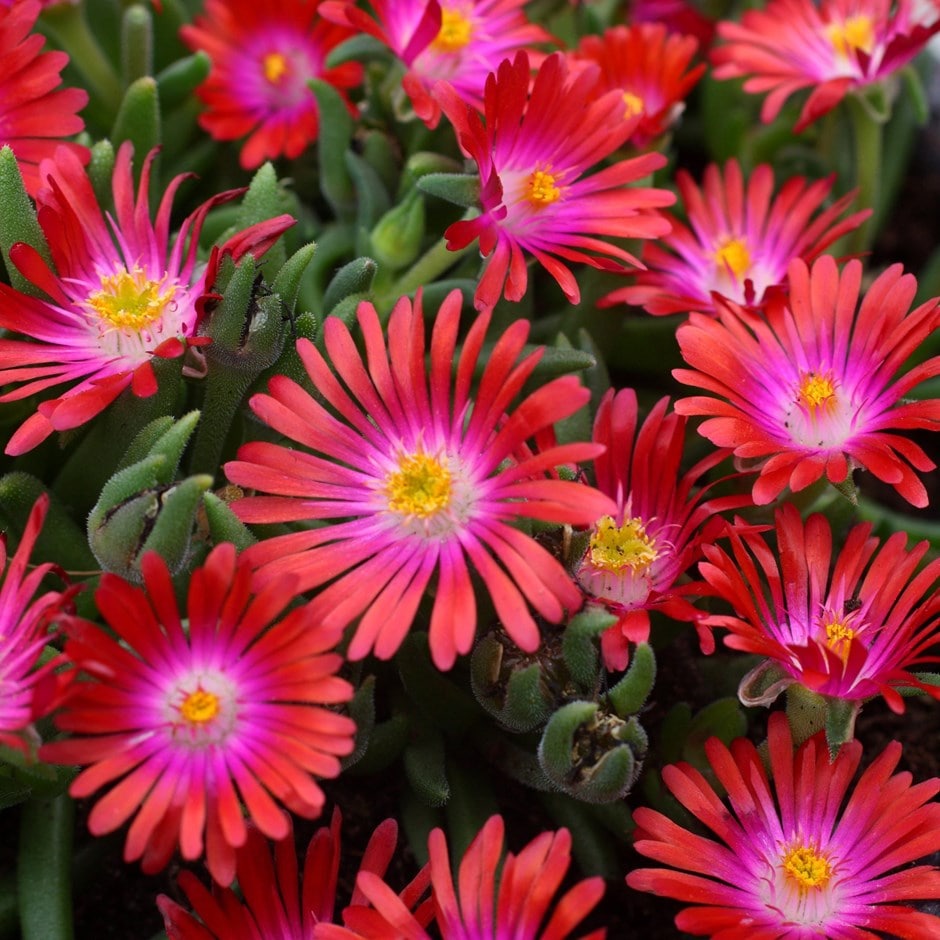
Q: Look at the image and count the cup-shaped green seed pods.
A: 4